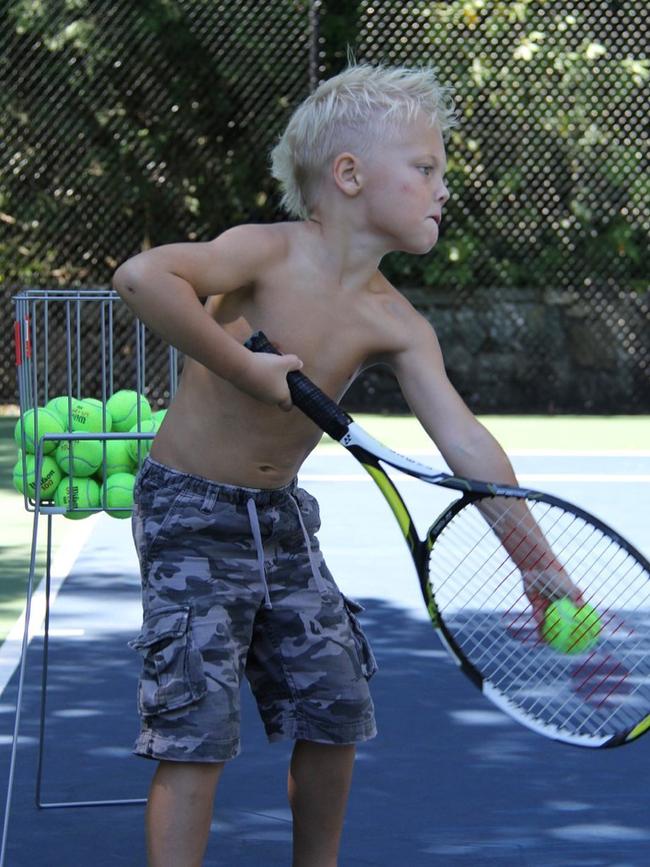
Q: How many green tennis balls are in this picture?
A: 12